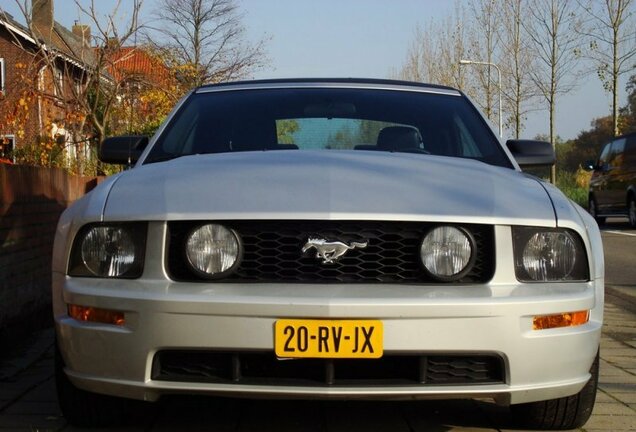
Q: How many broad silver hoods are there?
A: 1